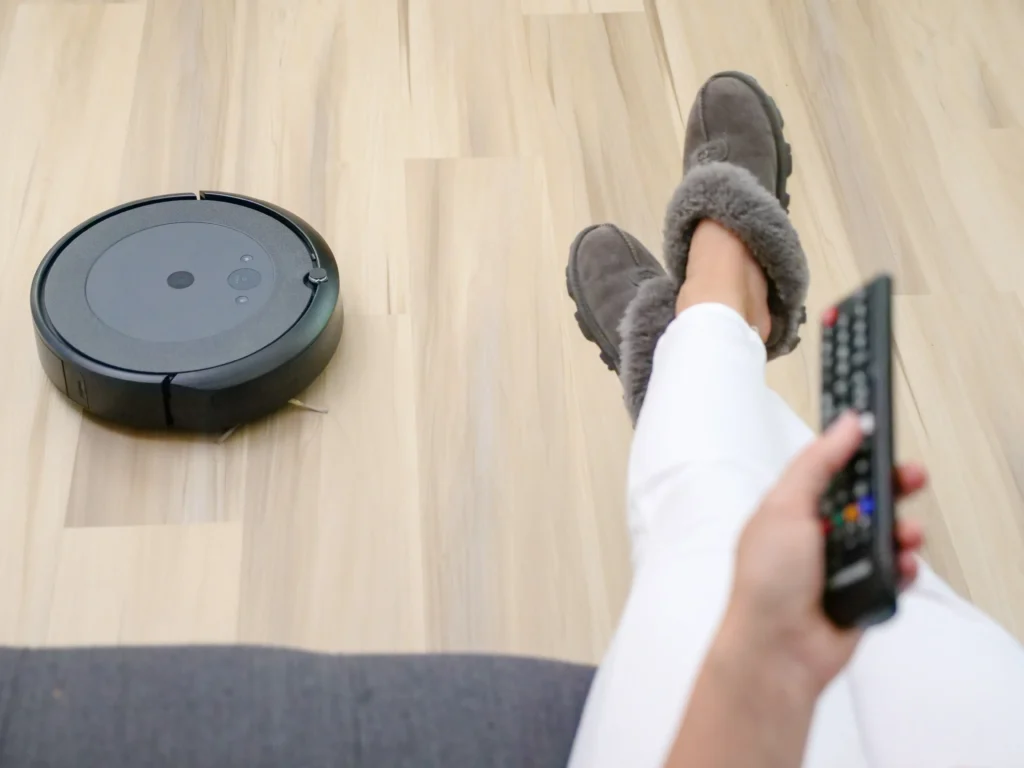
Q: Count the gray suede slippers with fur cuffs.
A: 2